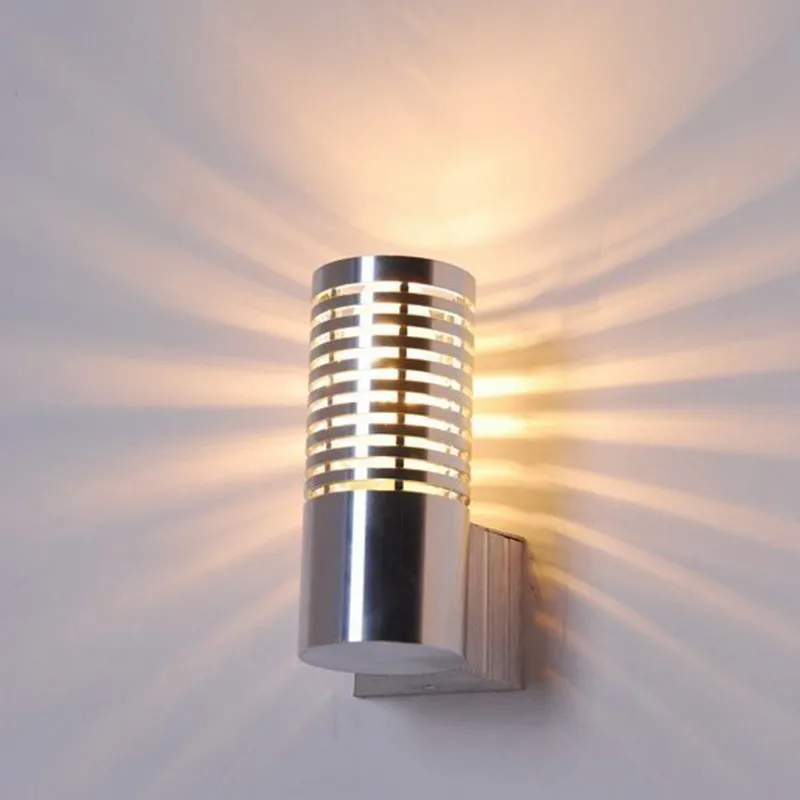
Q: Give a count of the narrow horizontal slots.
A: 10